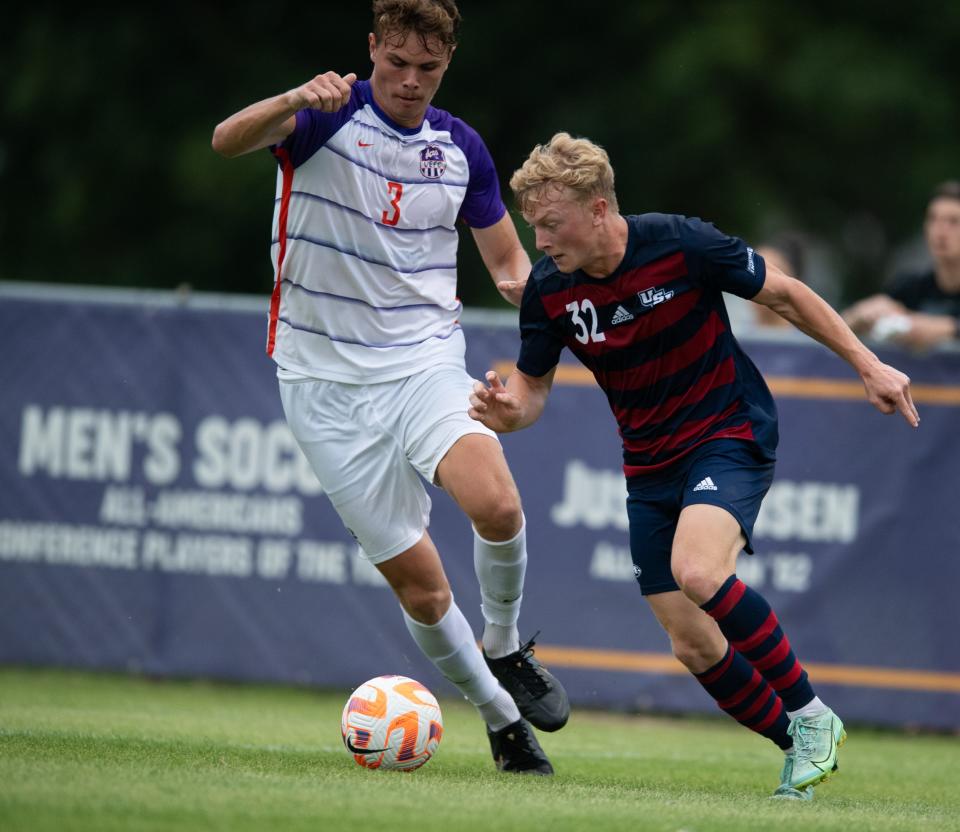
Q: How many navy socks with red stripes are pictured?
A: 2